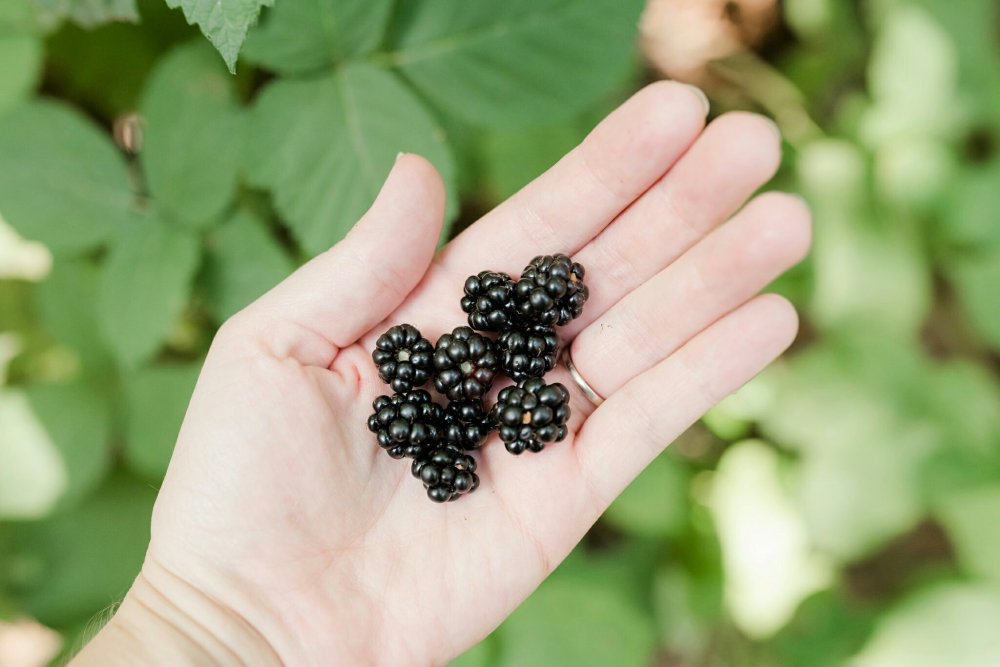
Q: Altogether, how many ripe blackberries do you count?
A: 9